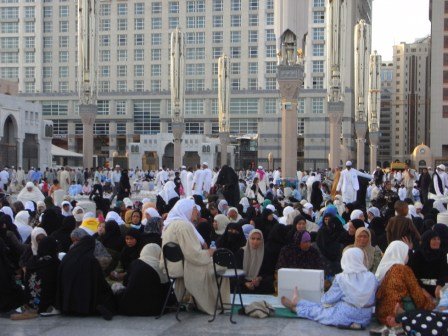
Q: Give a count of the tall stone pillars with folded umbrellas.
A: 7